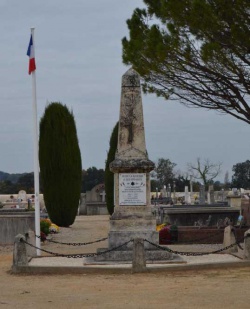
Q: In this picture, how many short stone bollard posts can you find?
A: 5